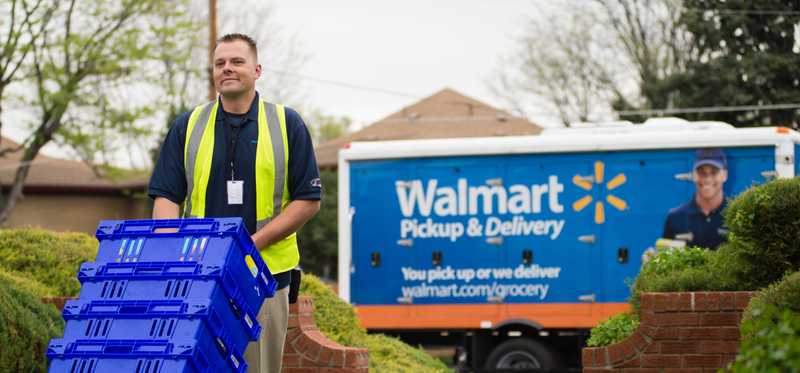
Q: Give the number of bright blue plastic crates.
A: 4